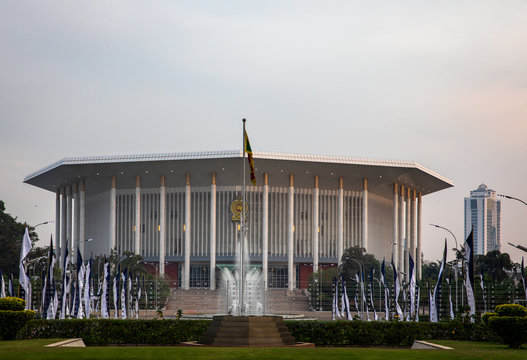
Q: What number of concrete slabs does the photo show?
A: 2